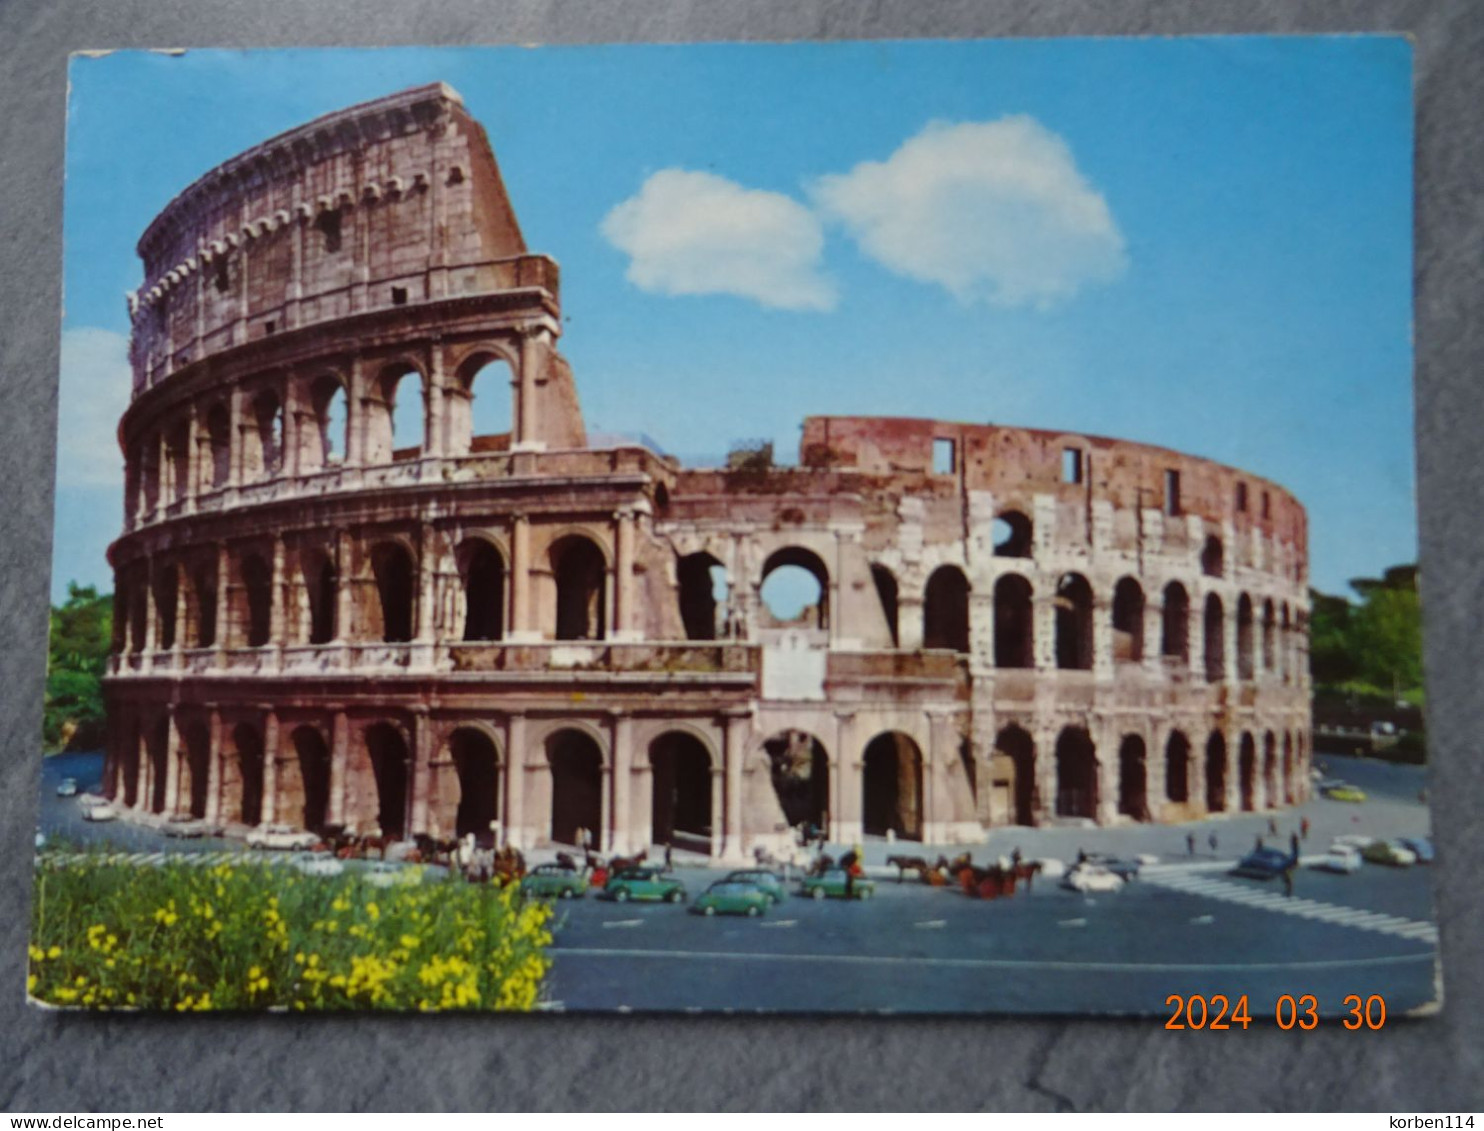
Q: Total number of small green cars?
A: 5